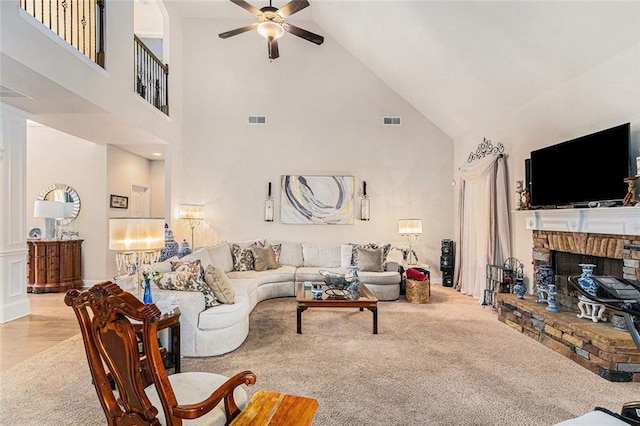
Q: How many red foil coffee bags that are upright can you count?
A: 0